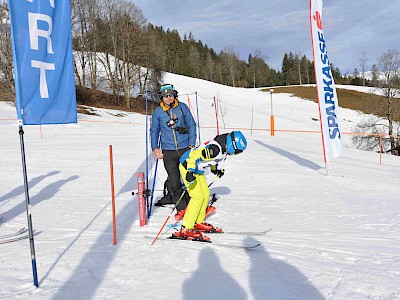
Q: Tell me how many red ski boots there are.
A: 4